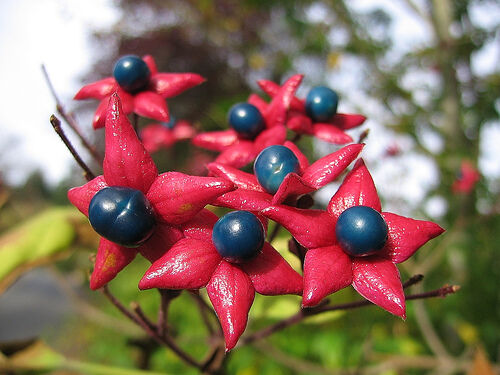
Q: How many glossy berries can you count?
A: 7